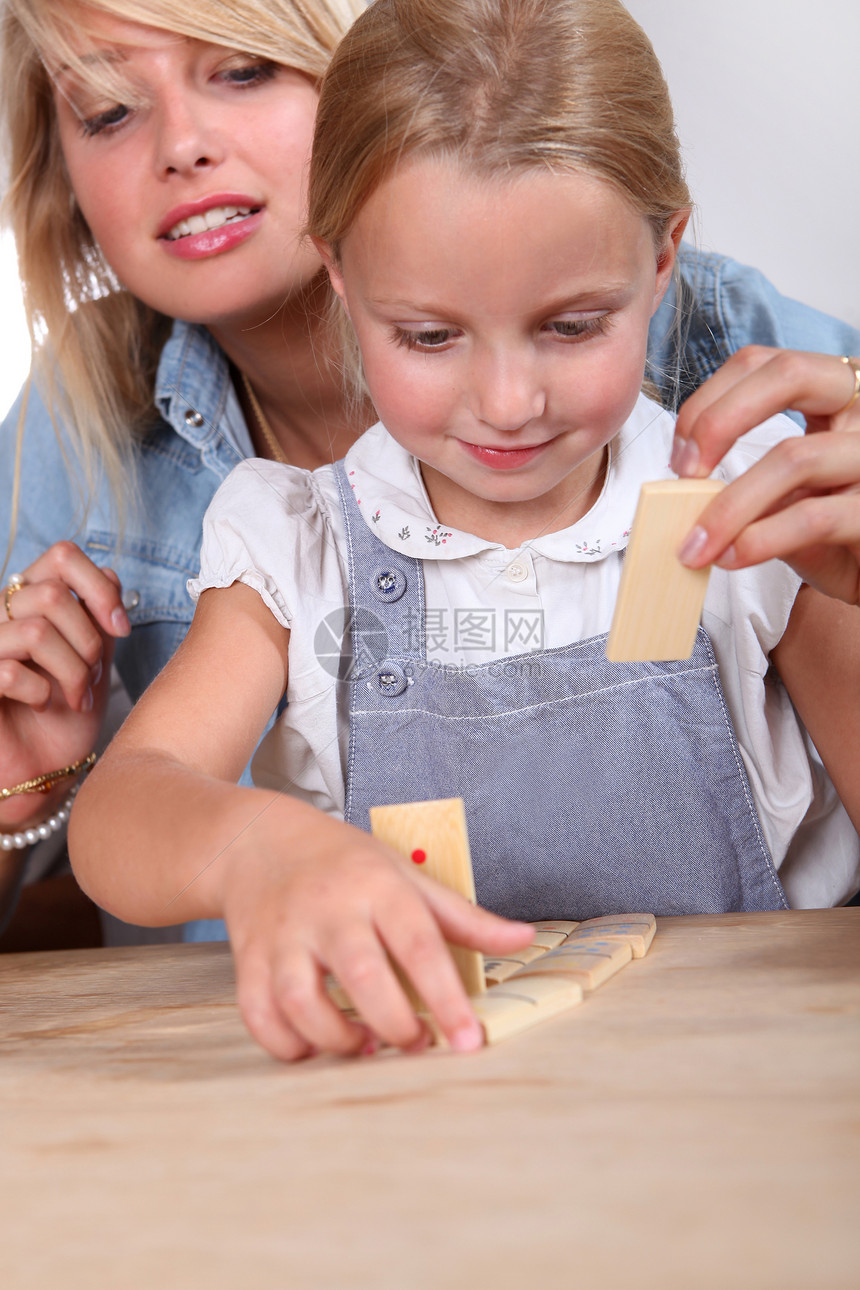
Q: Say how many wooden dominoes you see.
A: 7